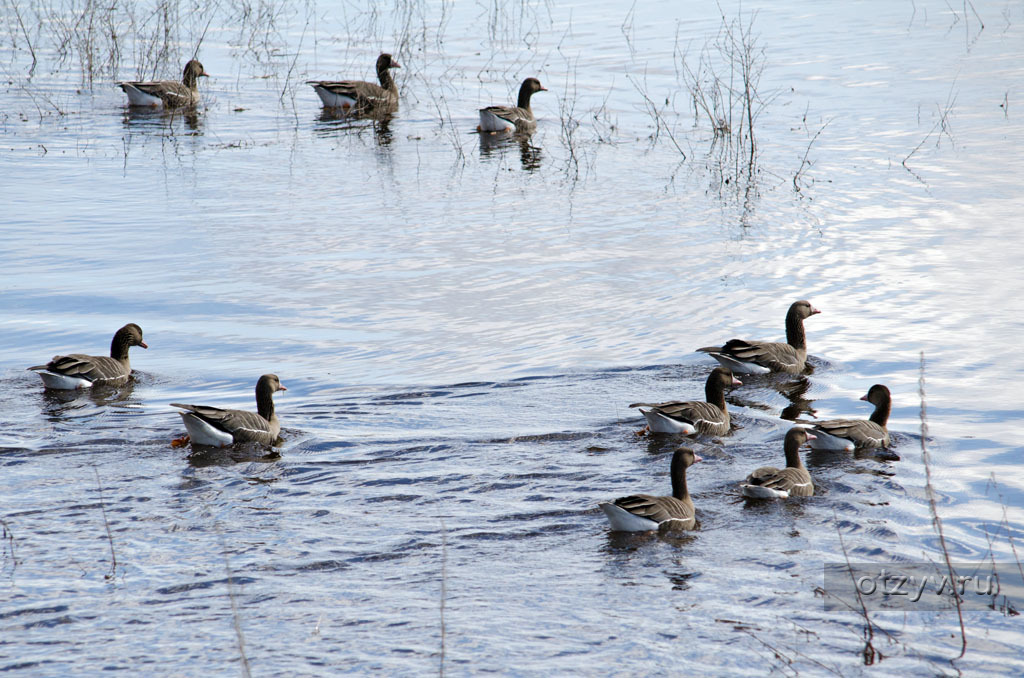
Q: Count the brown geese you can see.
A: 10